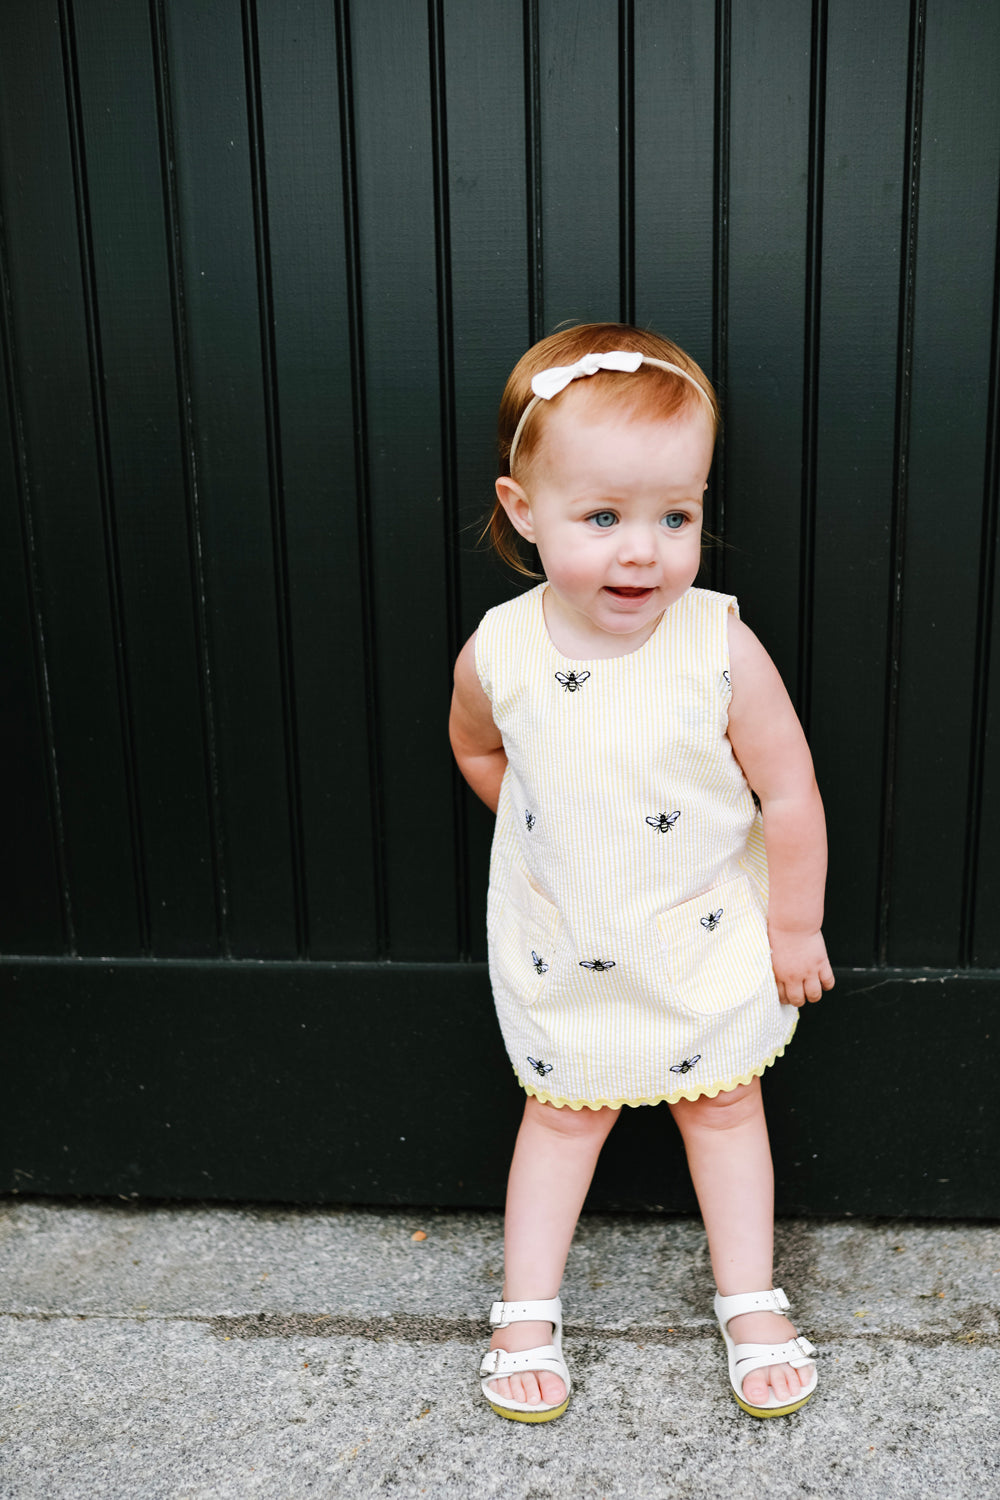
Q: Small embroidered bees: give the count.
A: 9